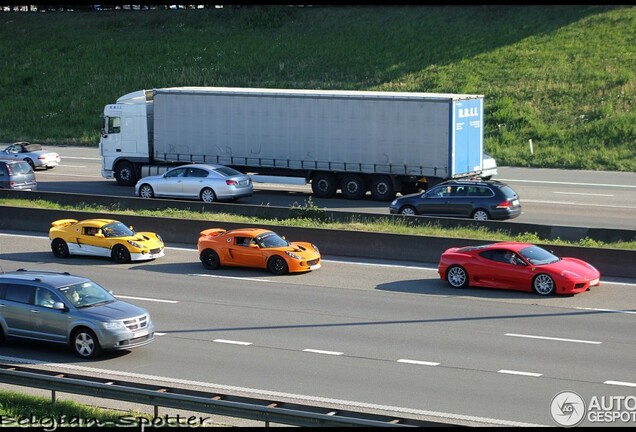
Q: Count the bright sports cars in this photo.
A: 3